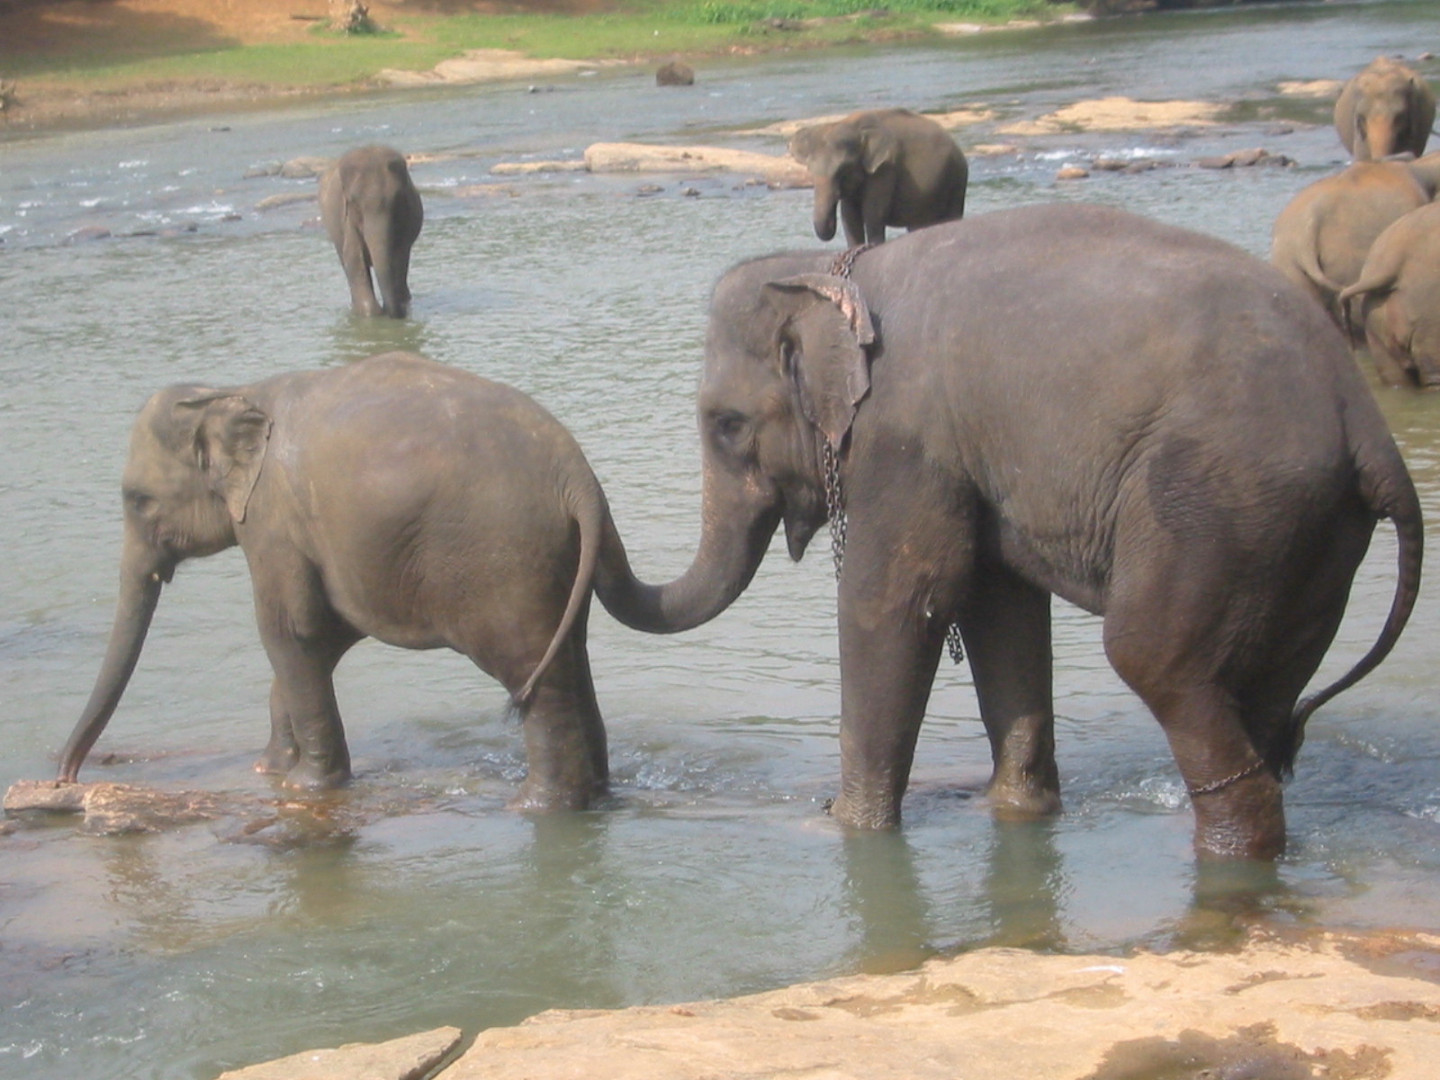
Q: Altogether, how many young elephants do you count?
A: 1